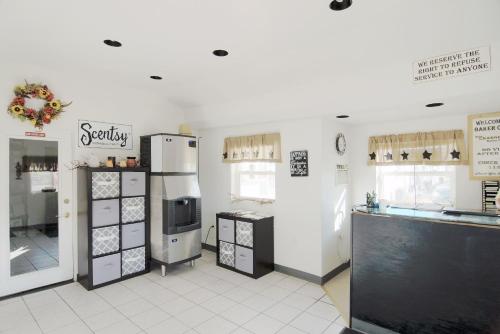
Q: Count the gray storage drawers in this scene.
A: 6